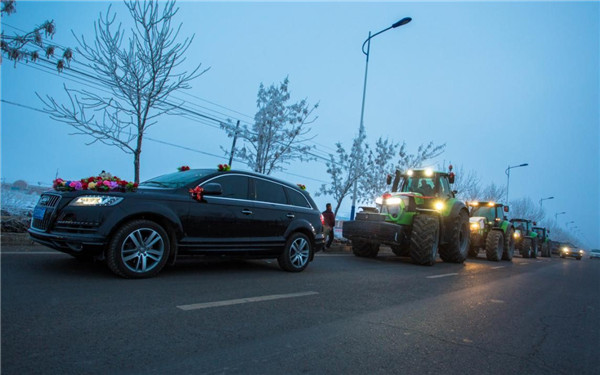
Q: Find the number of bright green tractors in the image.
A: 4